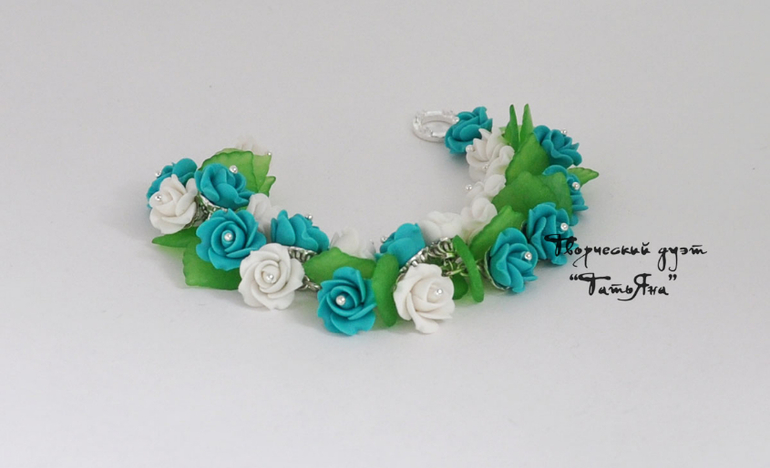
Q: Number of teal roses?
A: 11